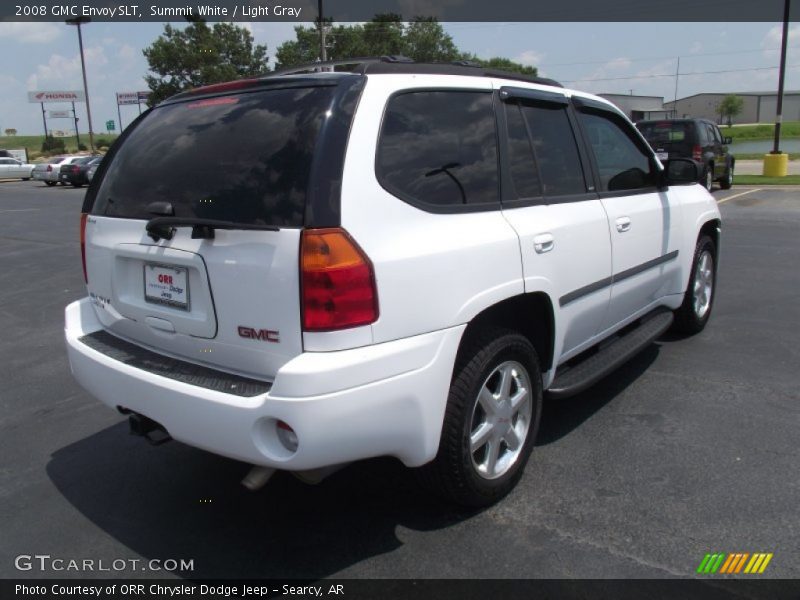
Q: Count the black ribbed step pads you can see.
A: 2